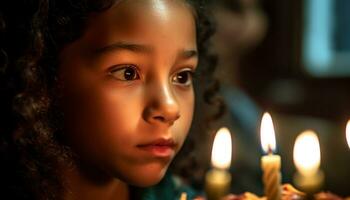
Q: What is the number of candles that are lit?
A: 4